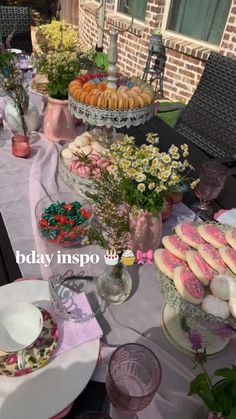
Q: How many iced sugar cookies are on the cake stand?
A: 9